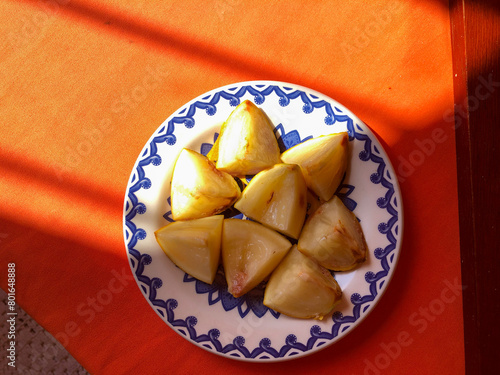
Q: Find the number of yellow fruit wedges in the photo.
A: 8